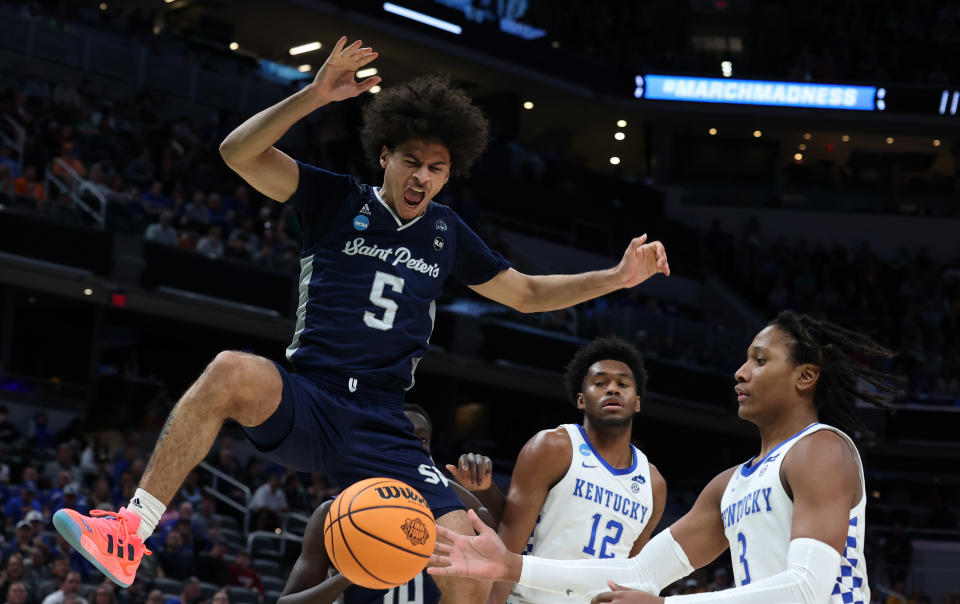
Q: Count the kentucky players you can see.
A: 2